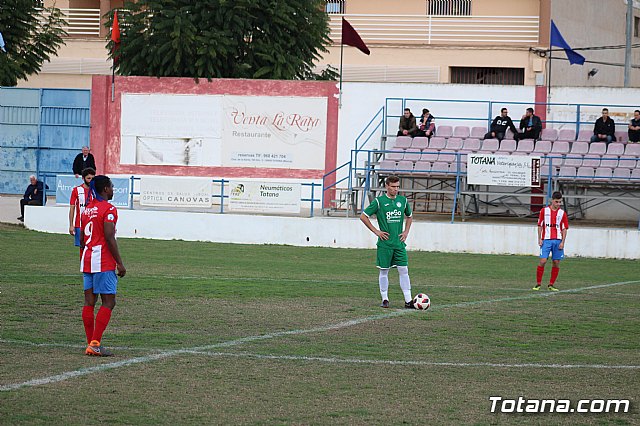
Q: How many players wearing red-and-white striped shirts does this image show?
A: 3